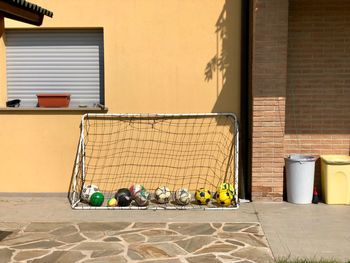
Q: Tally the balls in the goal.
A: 11